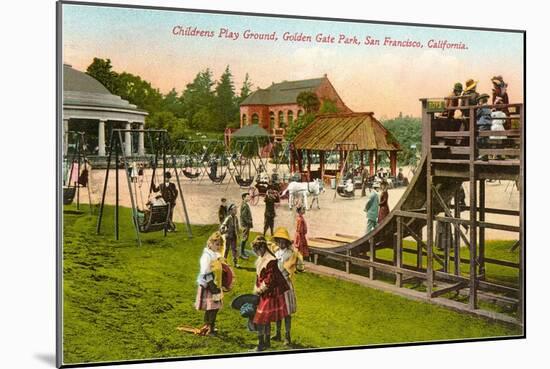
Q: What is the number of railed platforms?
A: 1